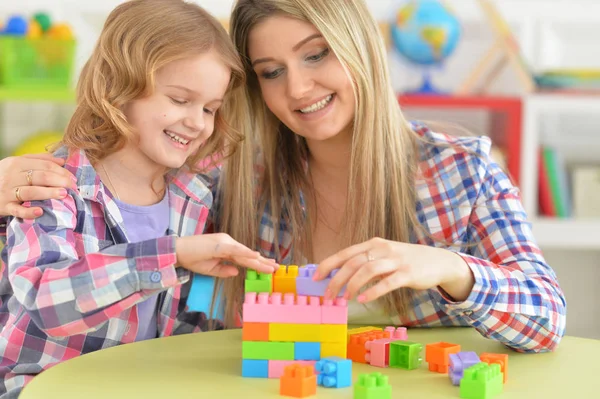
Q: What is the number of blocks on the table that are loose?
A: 12